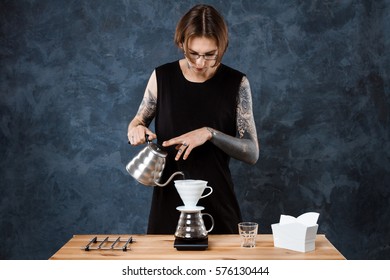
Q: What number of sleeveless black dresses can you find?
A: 1